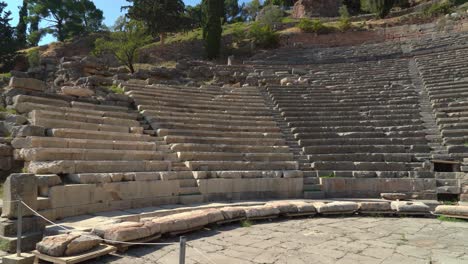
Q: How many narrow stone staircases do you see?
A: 3